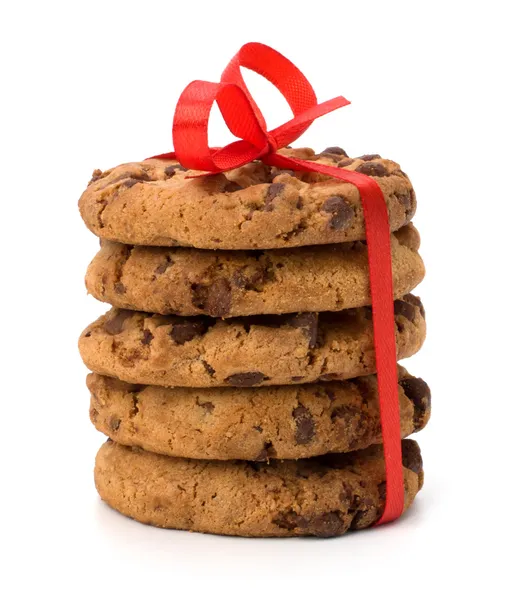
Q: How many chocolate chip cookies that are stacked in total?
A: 5